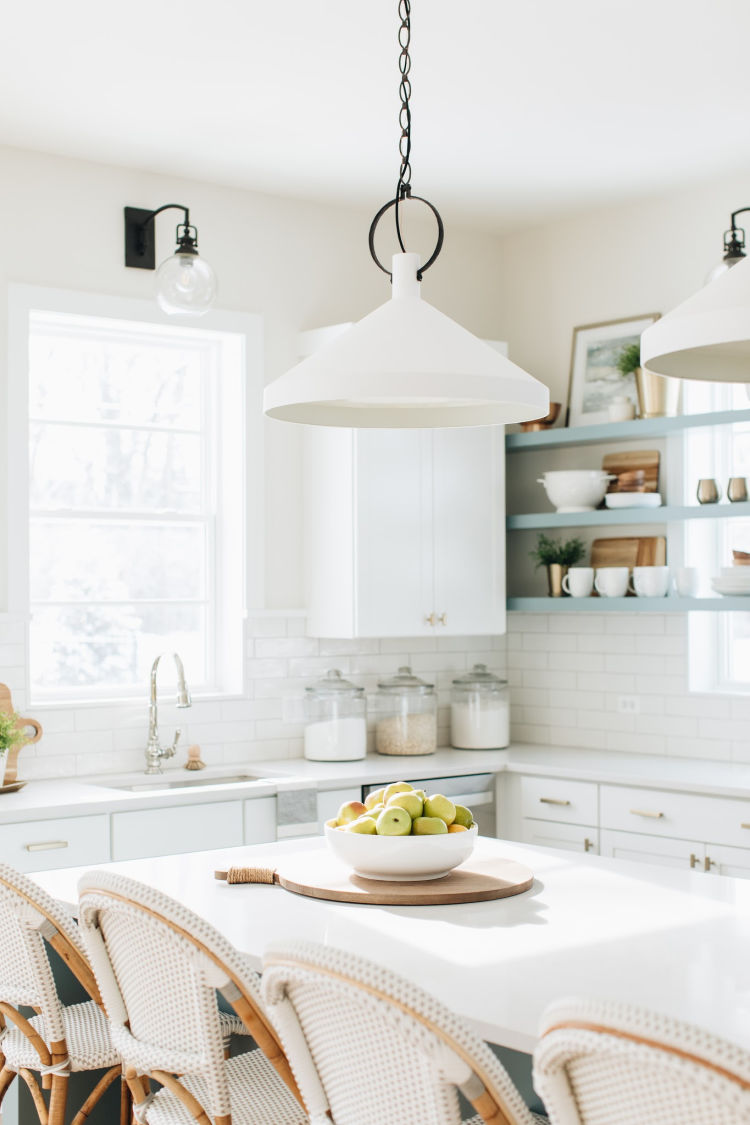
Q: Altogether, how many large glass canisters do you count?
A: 3